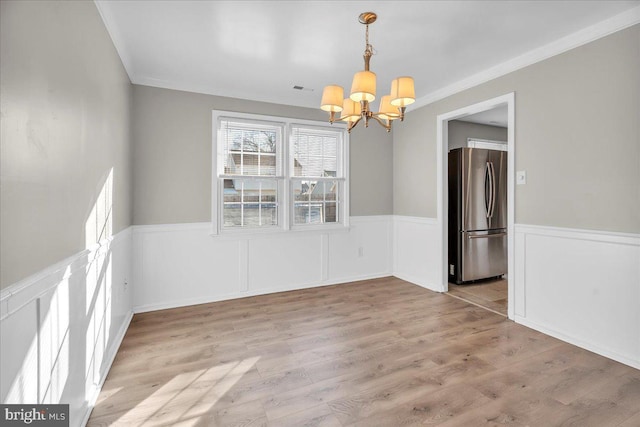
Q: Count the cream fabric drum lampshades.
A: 5